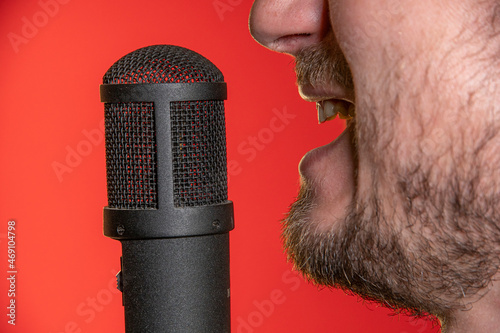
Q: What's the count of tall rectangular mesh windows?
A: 2